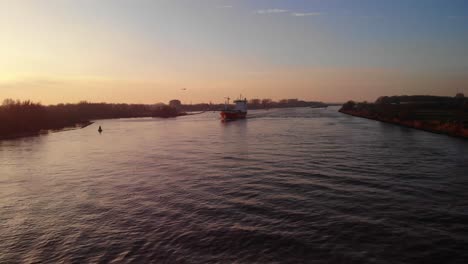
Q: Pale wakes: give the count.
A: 1